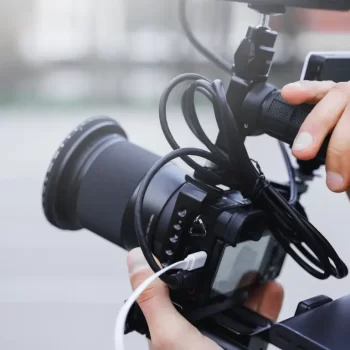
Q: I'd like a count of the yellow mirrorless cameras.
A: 0